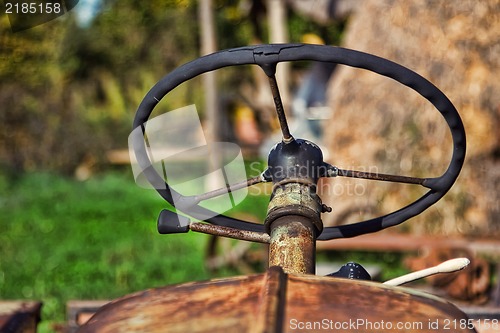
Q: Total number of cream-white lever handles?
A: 1